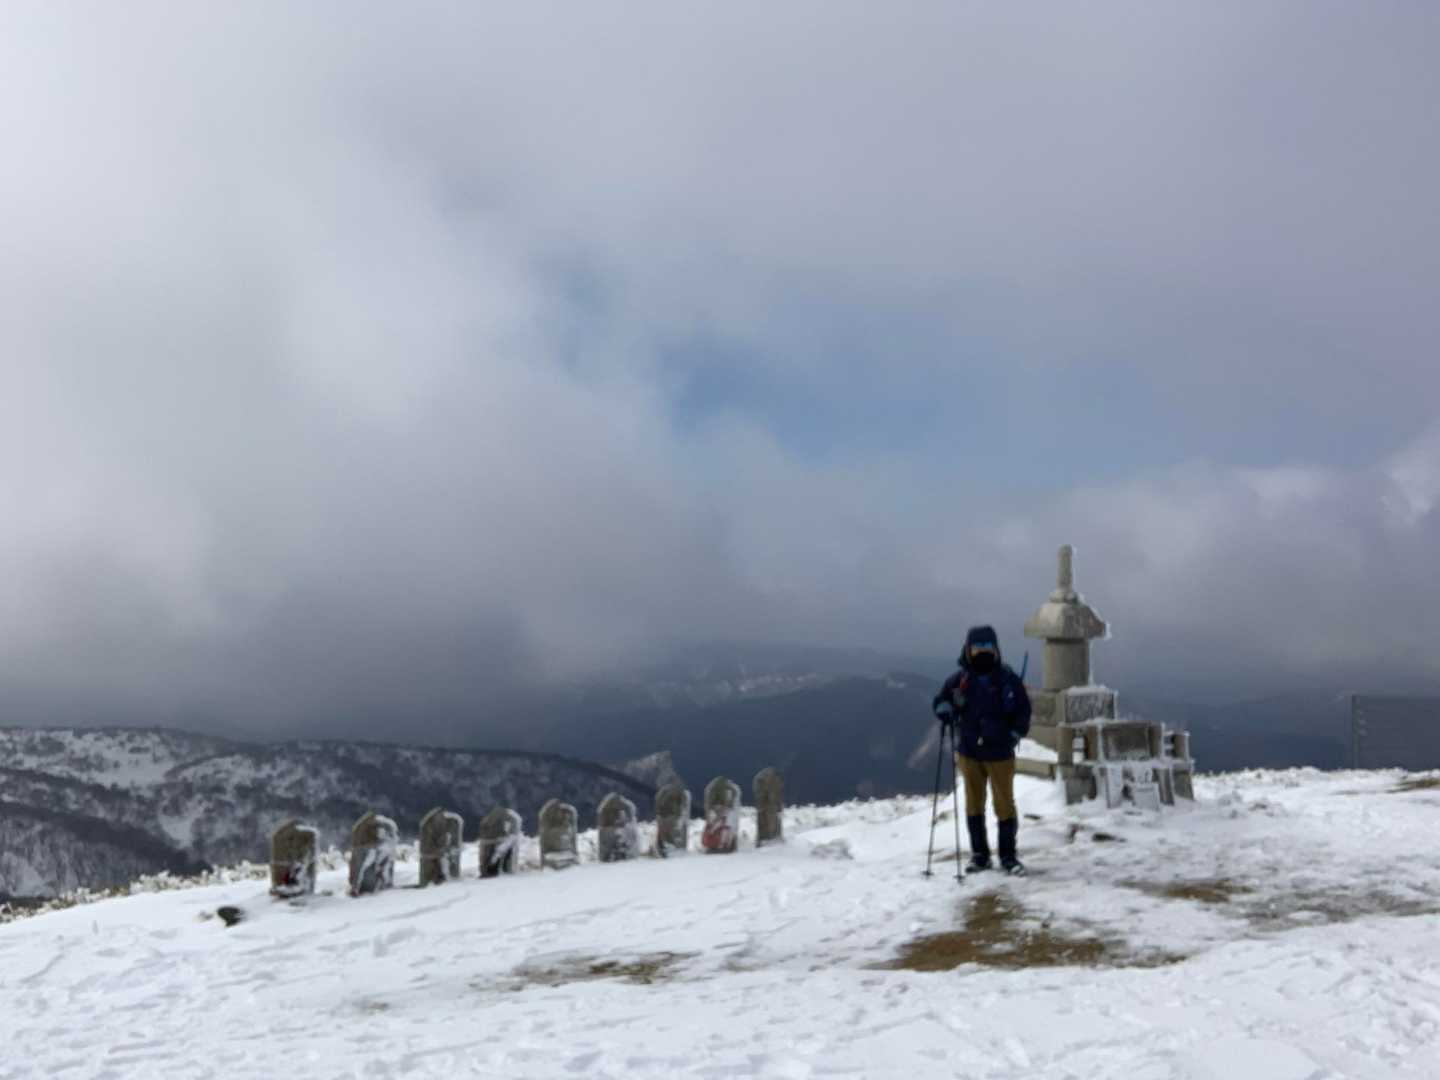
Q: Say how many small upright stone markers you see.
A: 9